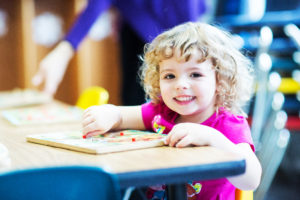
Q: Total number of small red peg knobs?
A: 3